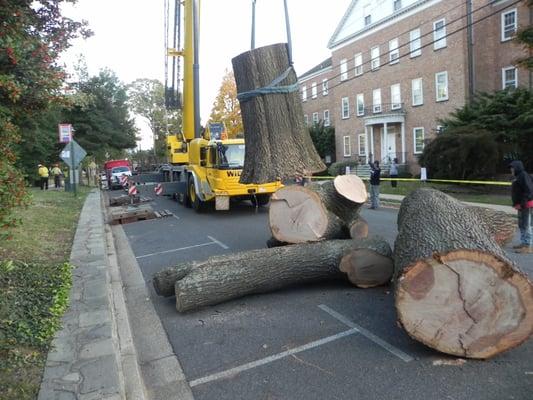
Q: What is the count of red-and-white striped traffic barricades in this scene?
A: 3